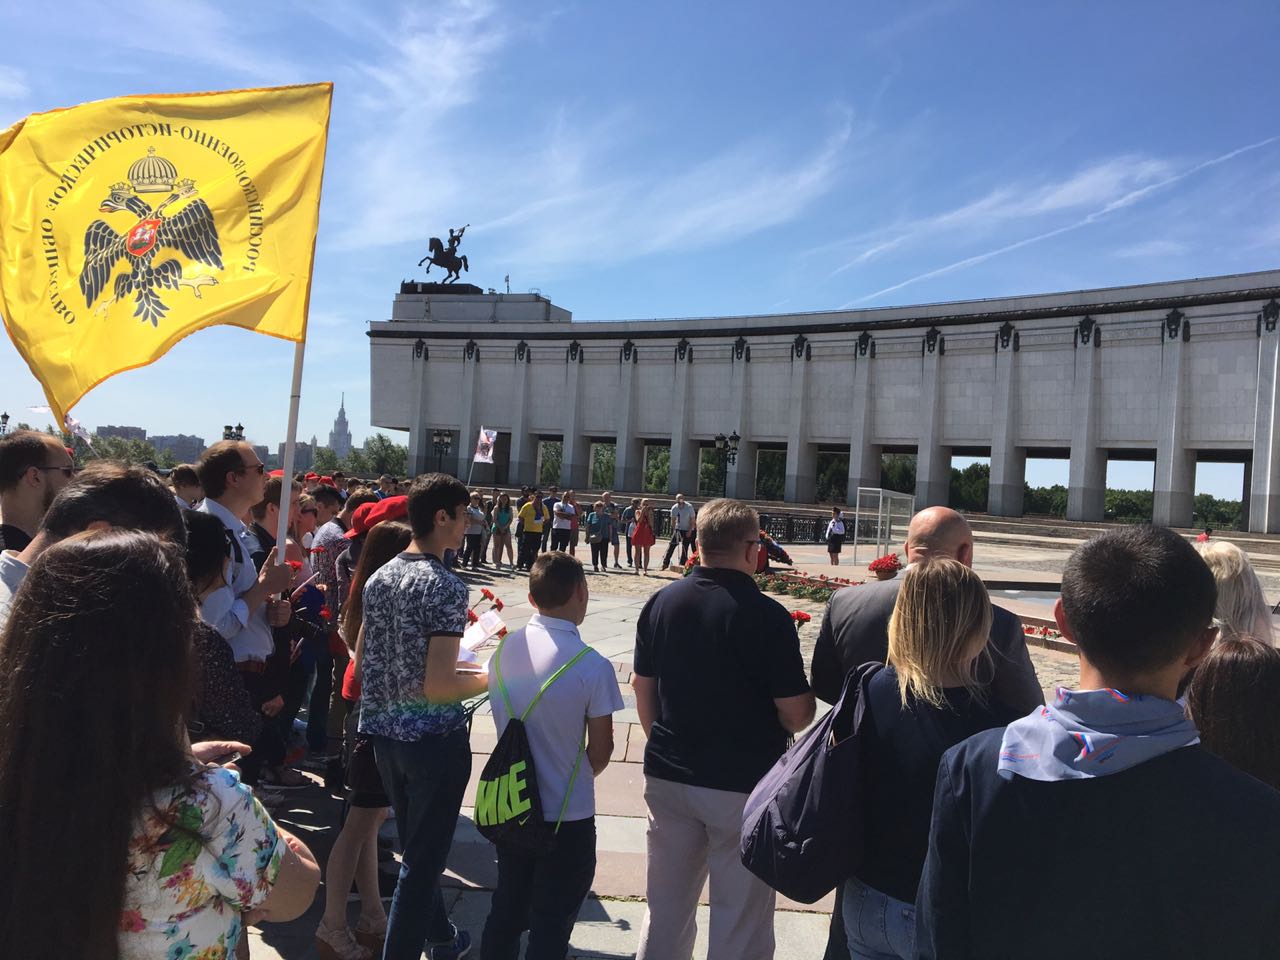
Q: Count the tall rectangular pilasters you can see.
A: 14